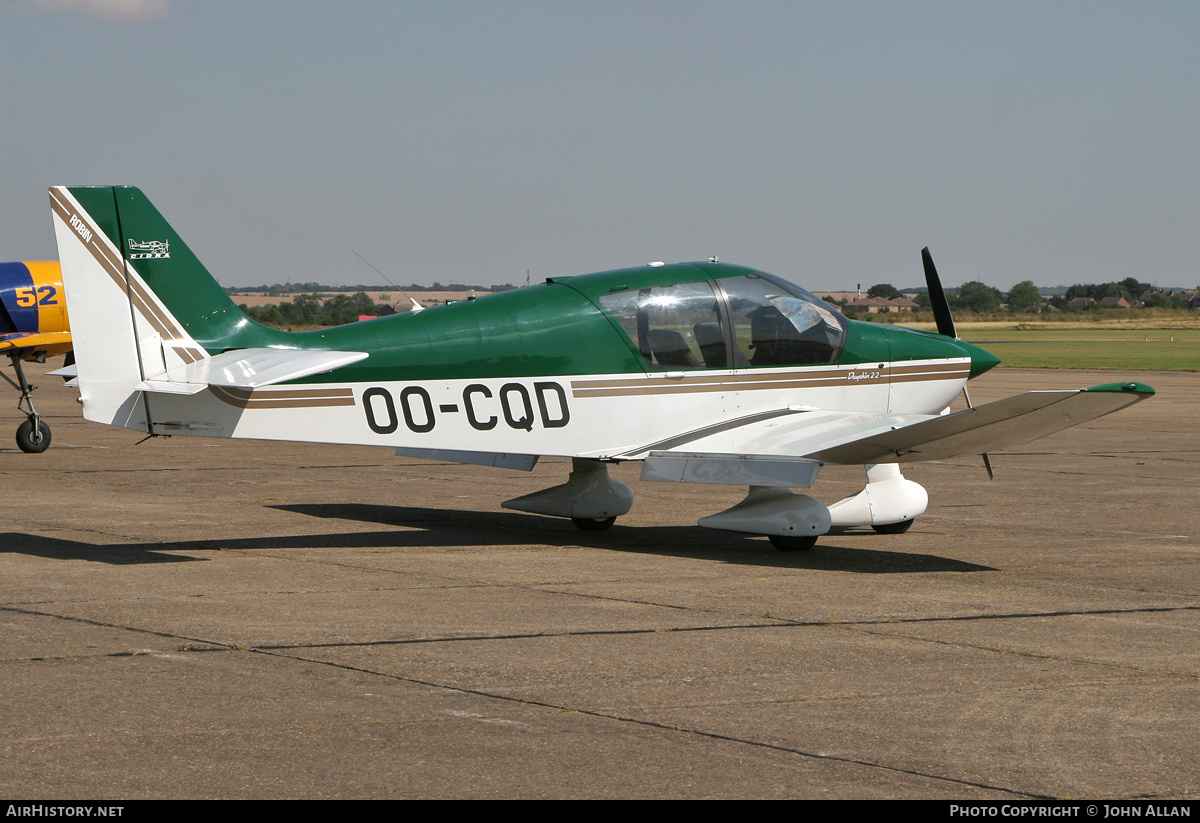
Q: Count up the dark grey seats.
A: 2